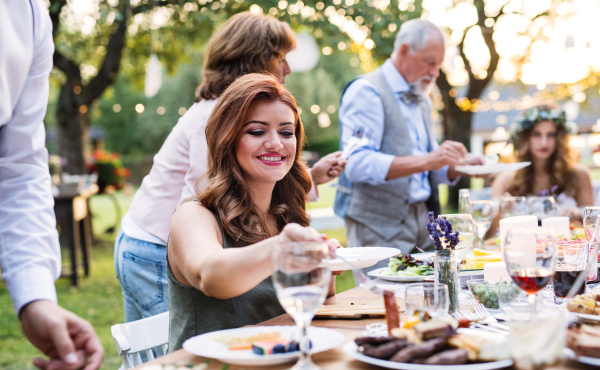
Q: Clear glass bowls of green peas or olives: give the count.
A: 1